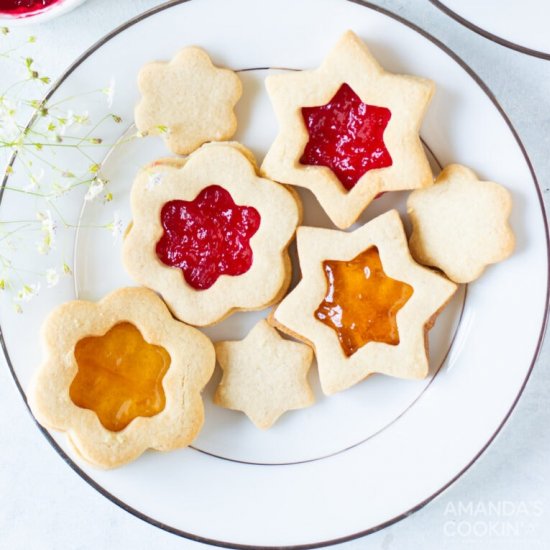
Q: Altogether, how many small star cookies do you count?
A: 1